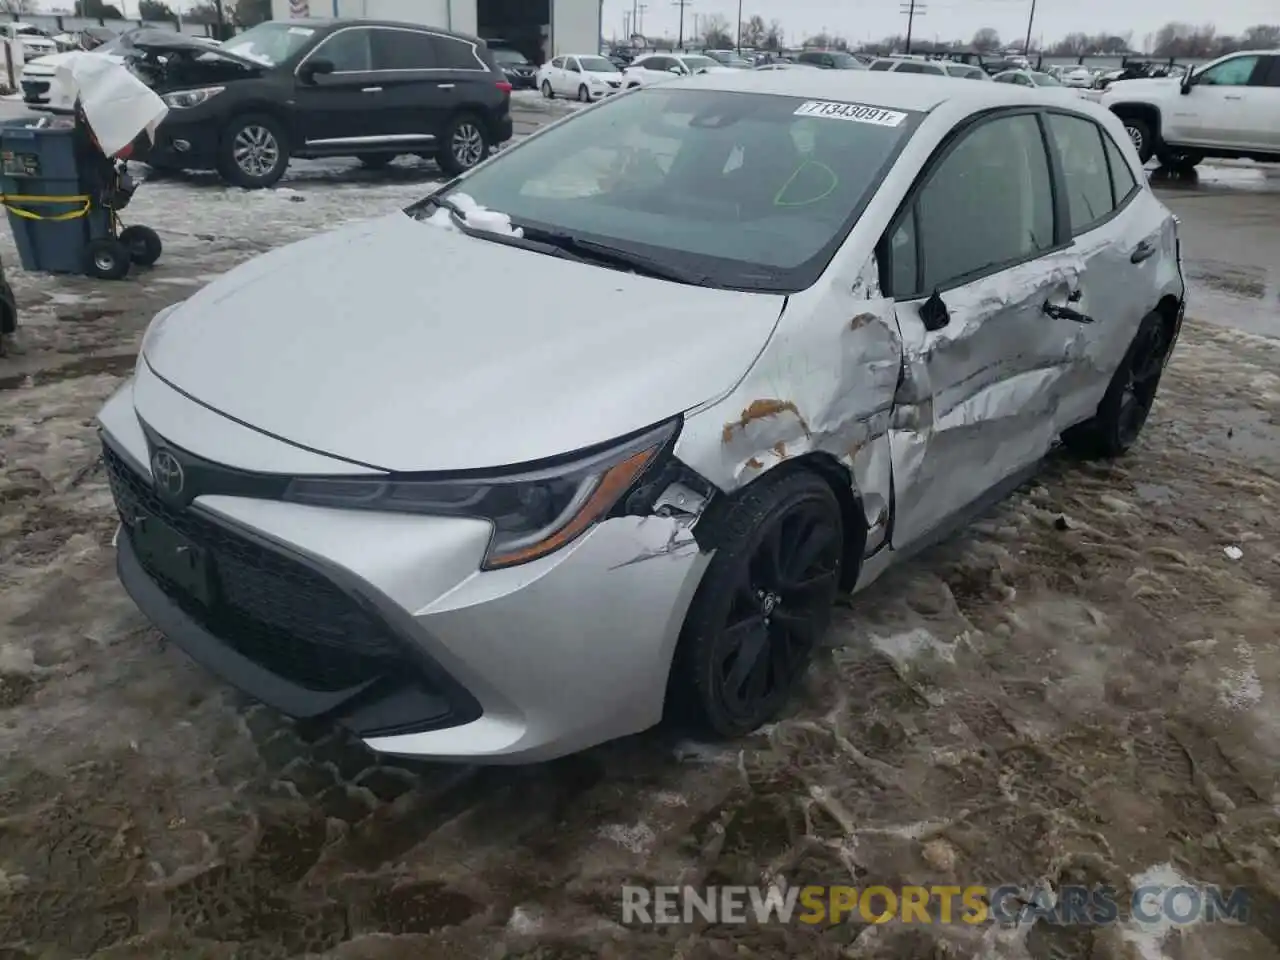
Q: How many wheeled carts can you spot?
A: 1